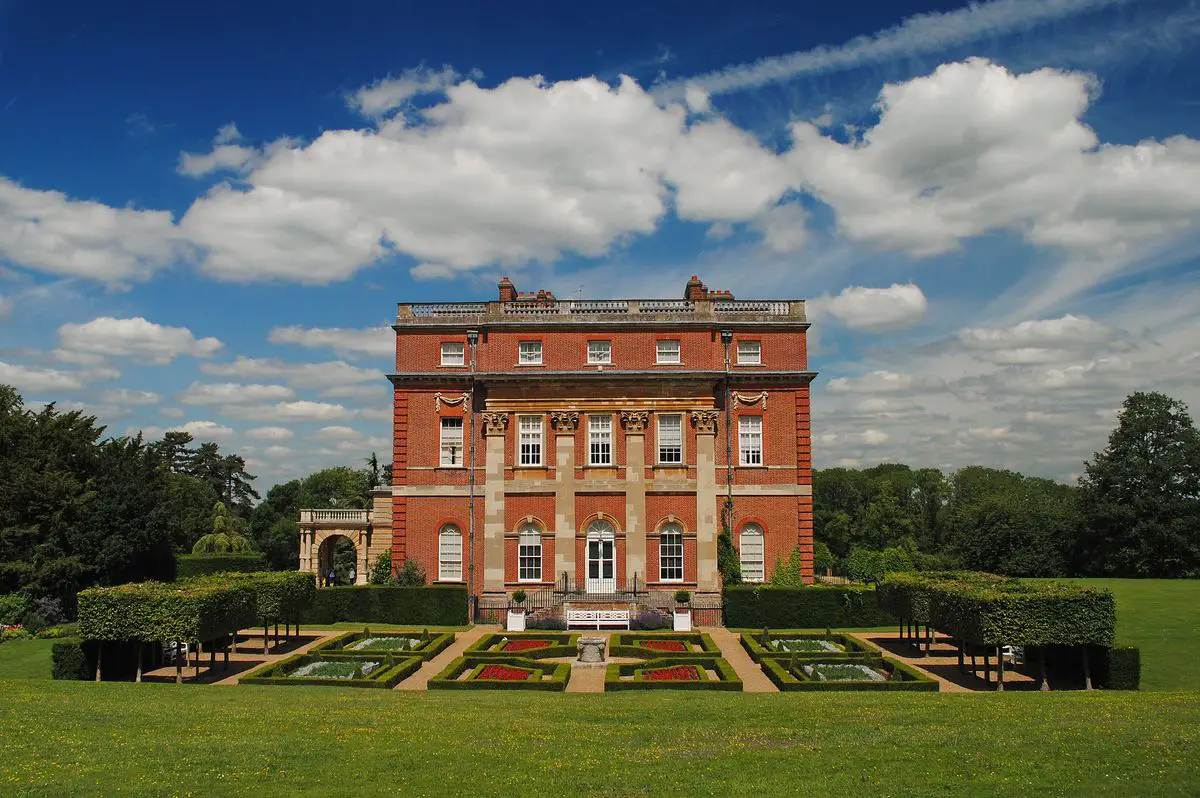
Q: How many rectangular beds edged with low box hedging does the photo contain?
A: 8